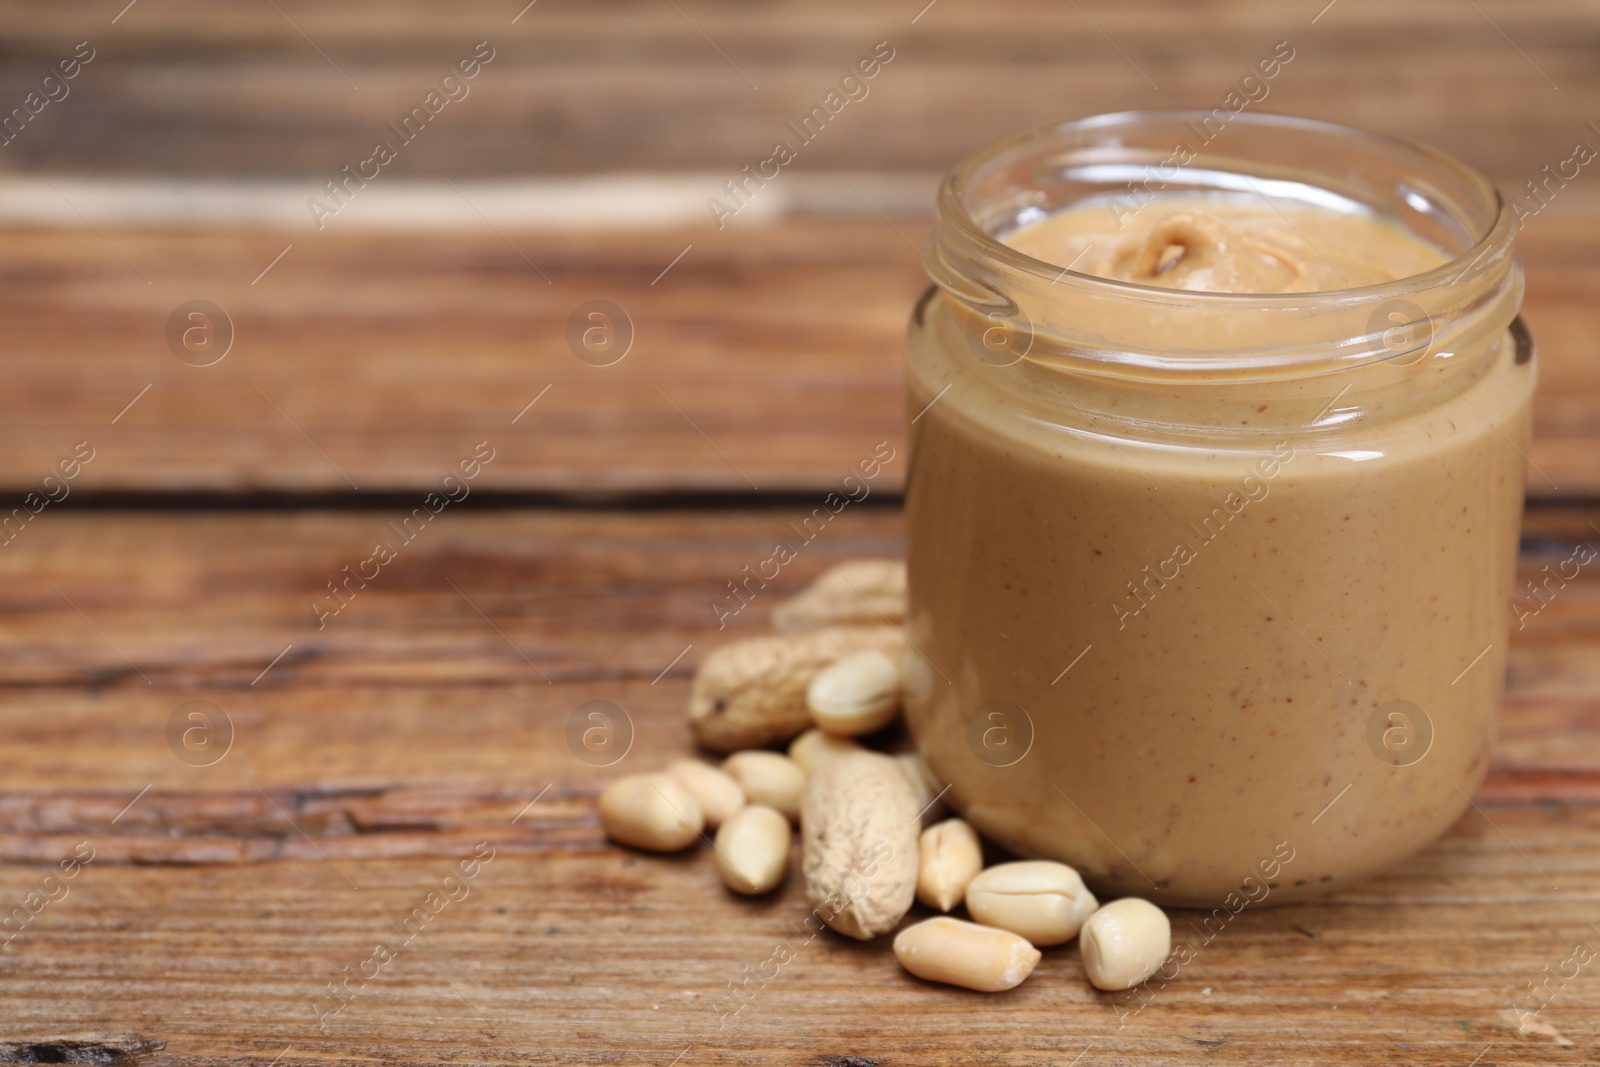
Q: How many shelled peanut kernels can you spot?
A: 10